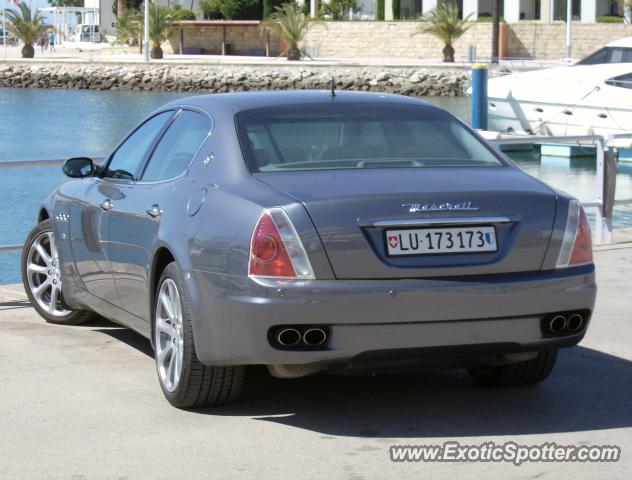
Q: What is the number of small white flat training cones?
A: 0